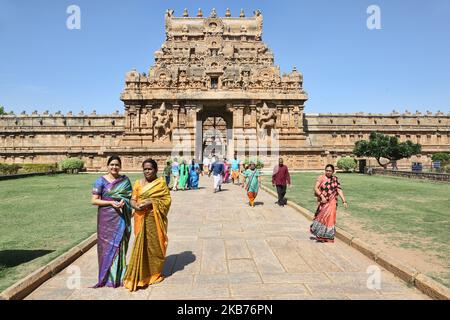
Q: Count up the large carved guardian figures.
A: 2